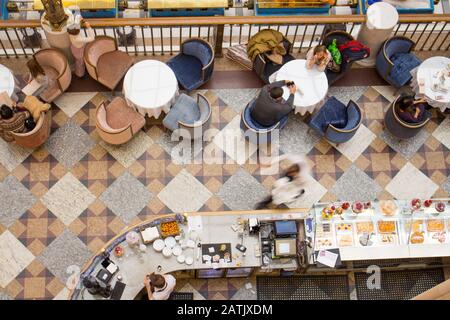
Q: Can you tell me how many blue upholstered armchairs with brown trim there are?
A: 5